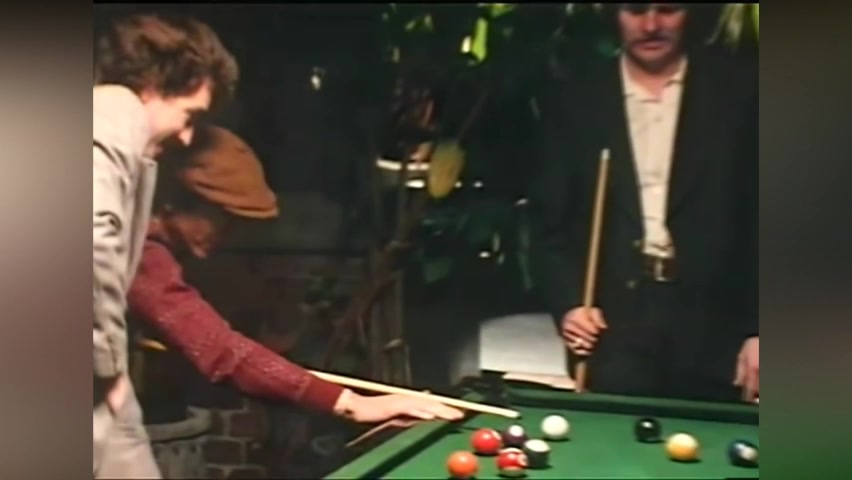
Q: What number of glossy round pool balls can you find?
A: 9